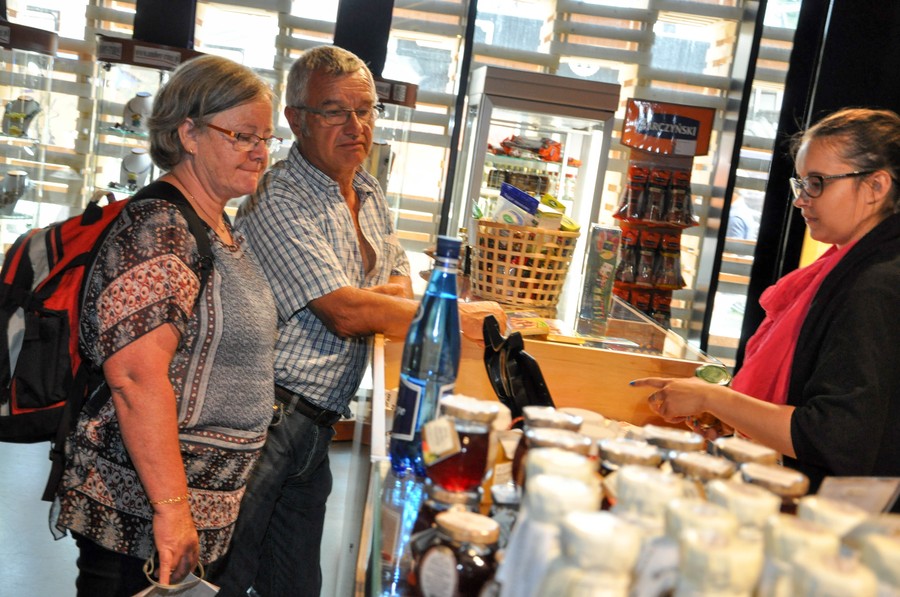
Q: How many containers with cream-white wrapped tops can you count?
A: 11